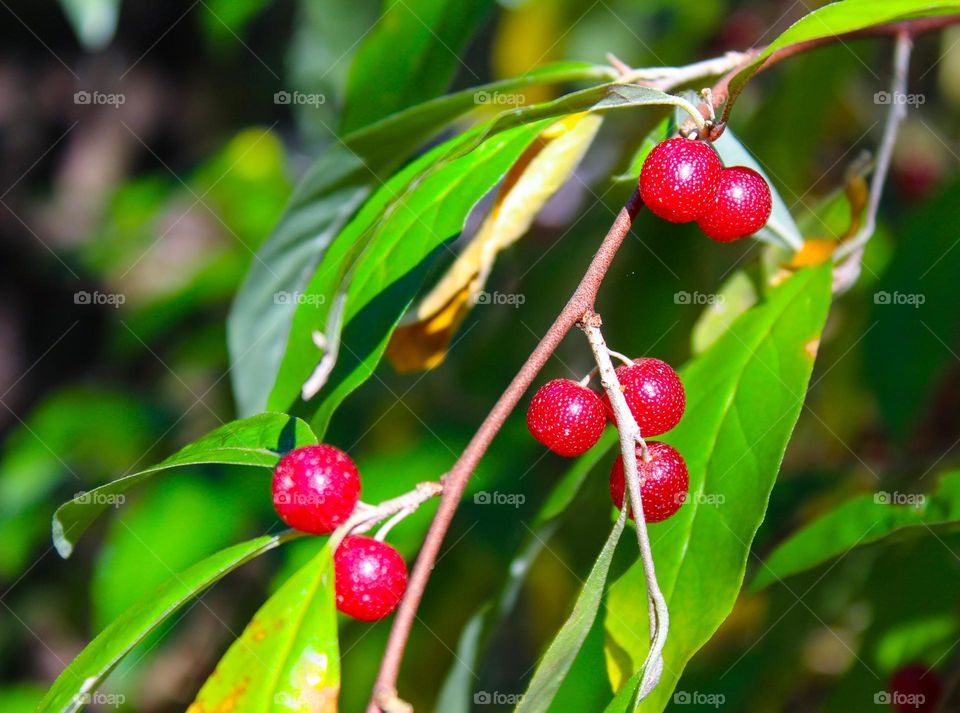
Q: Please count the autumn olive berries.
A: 7